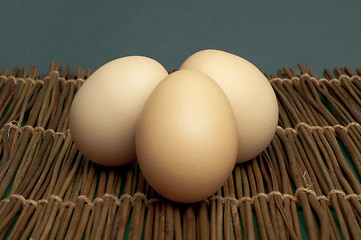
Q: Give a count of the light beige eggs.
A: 3